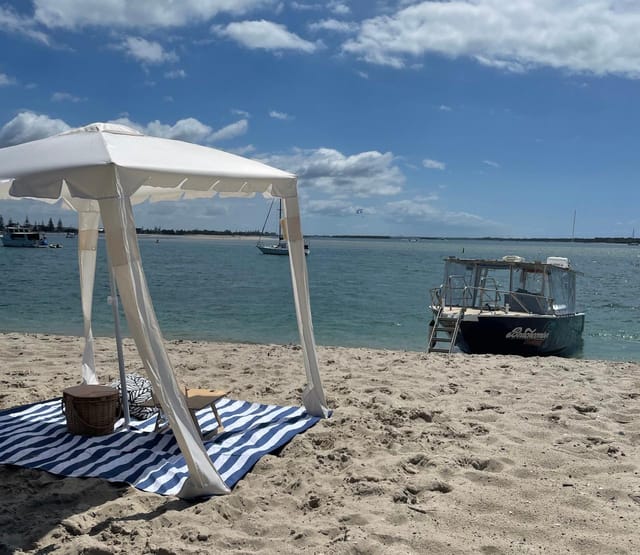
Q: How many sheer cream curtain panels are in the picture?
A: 3